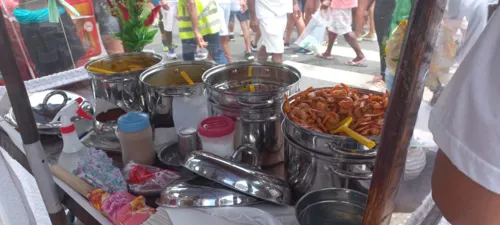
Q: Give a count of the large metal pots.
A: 4